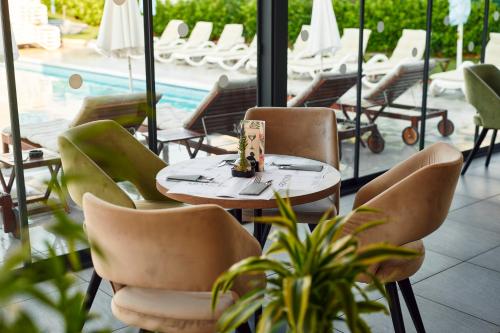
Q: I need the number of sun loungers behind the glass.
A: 12